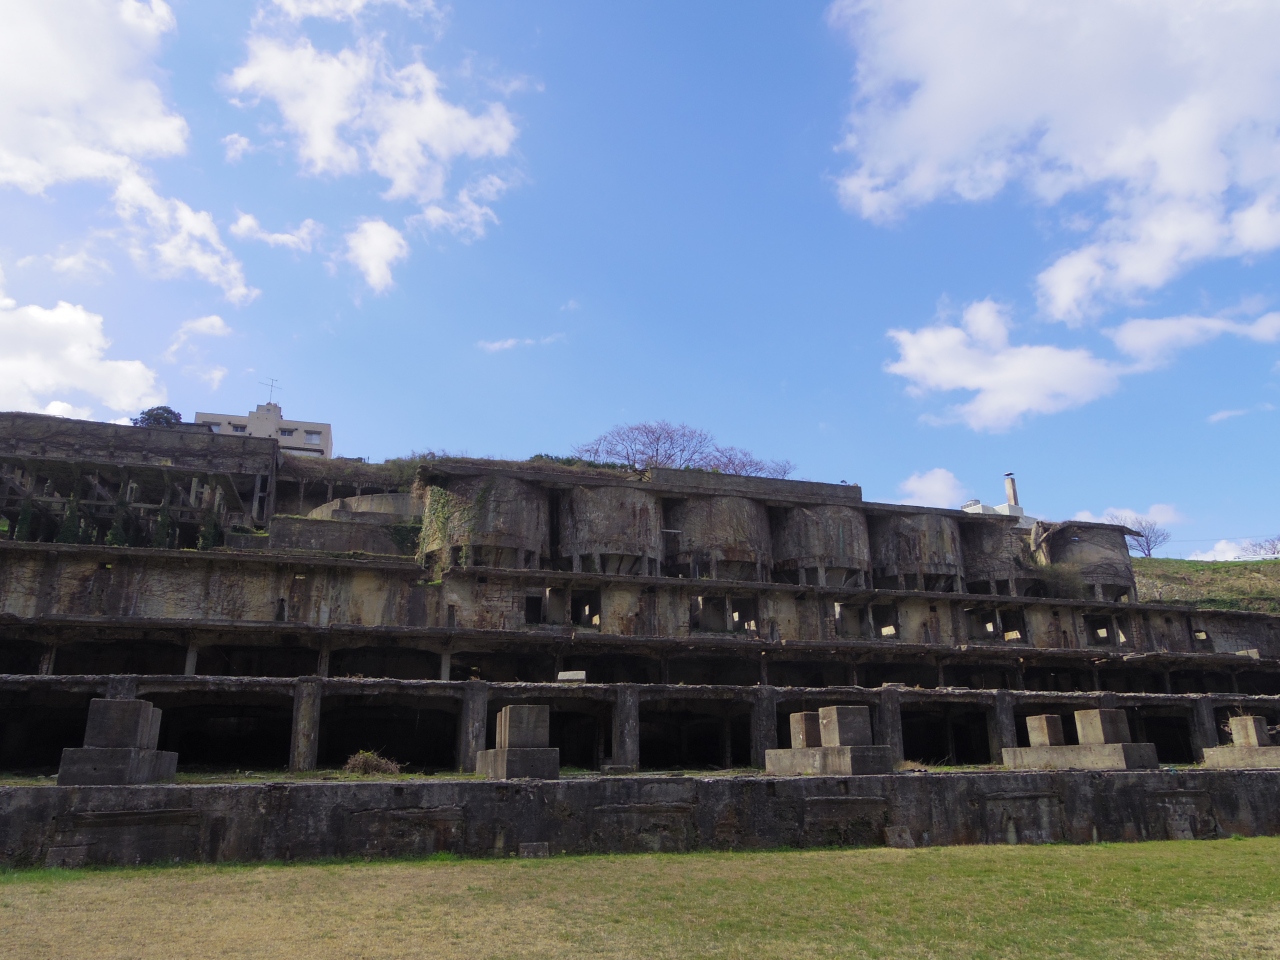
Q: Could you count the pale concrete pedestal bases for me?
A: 5